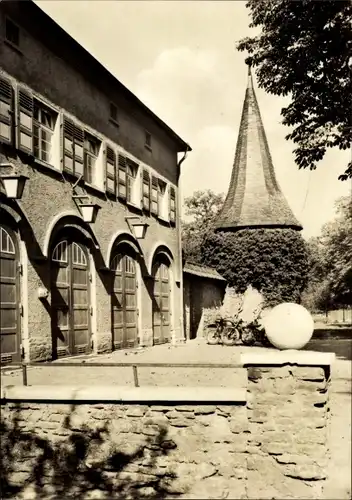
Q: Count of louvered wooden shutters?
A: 9